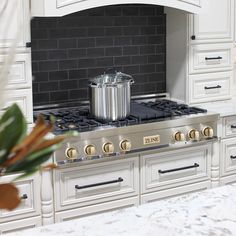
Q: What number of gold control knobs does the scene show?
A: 7